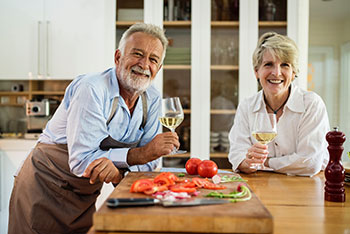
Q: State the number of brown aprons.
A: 1